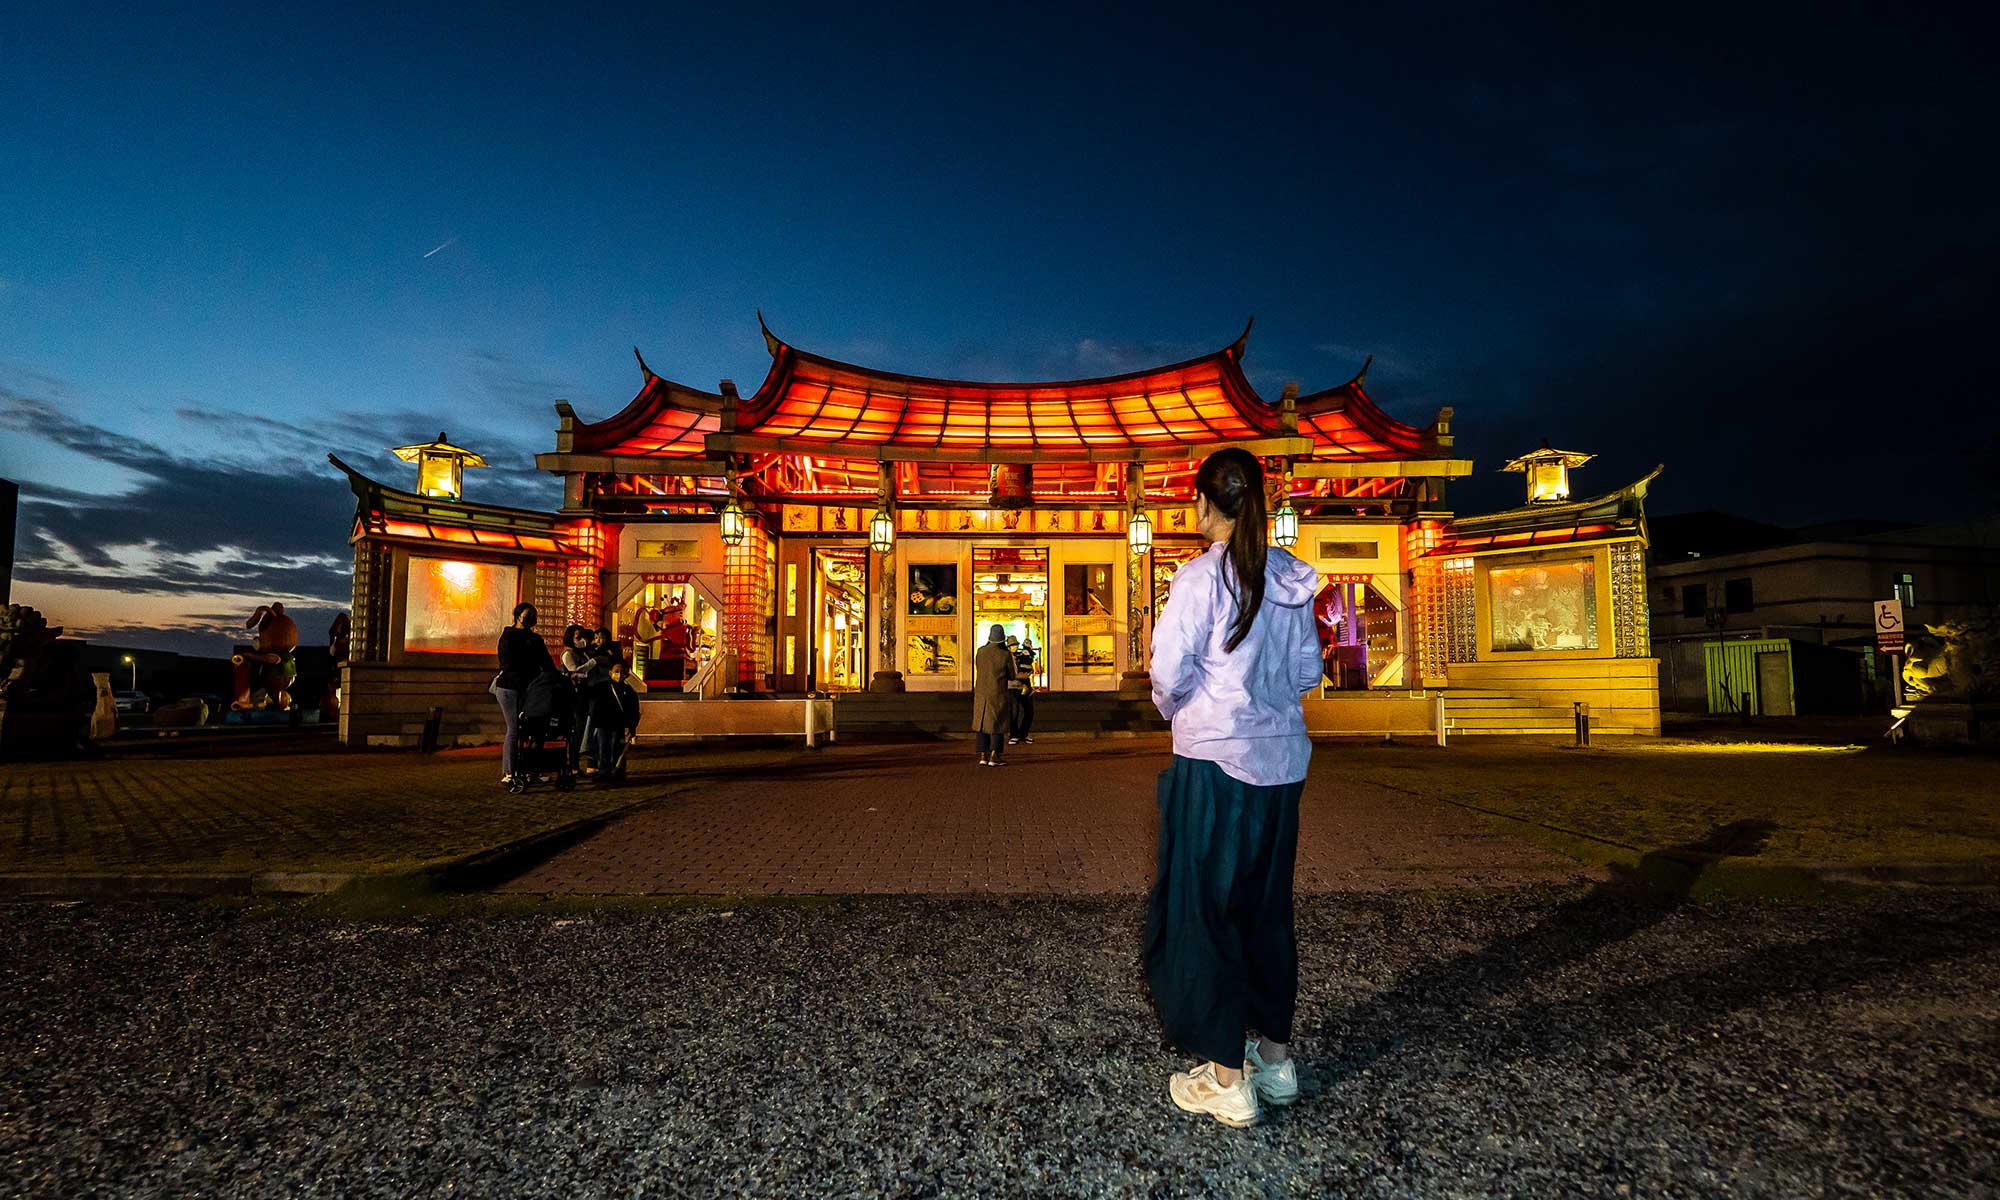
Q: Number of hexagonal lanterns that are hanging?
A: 4